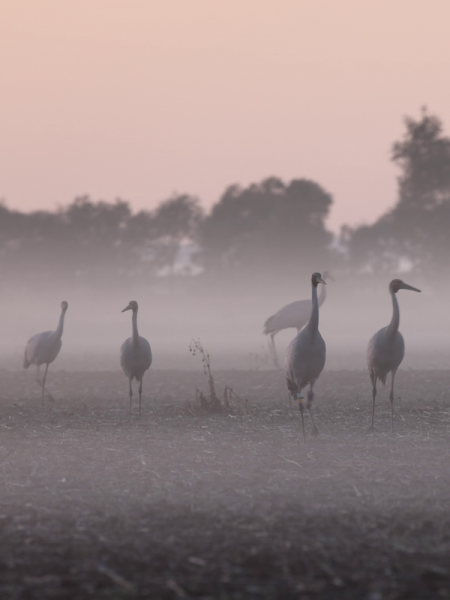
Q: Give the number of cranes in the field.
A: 5